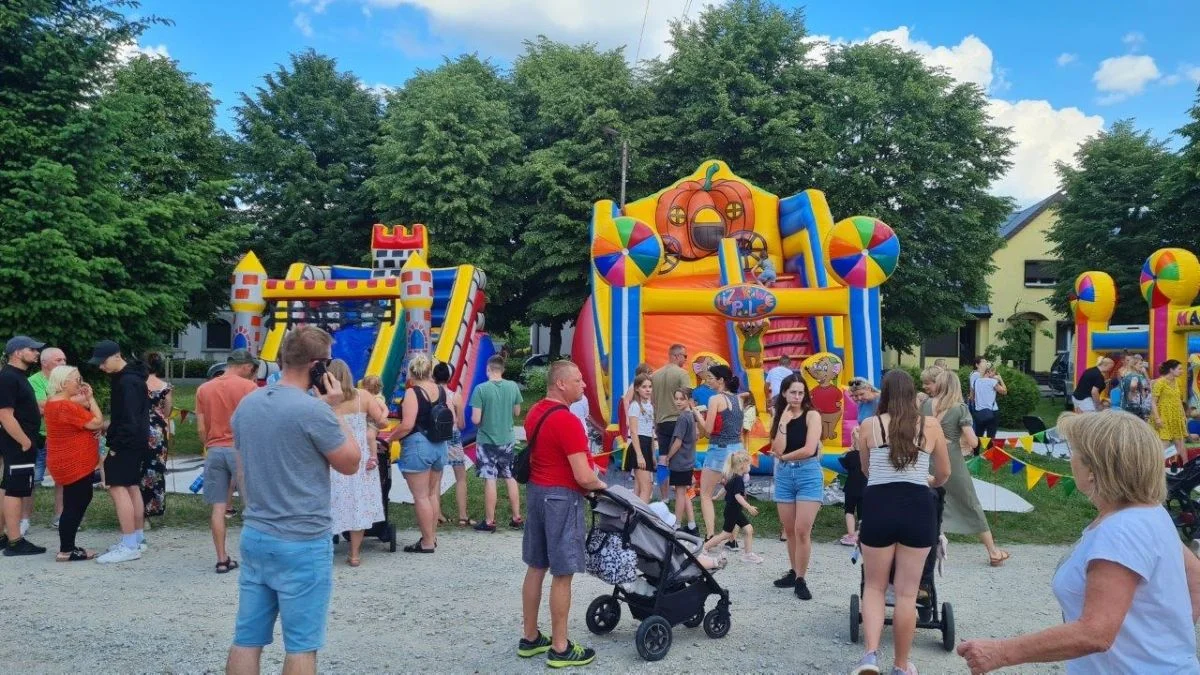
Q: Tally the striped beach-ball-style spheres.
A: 4